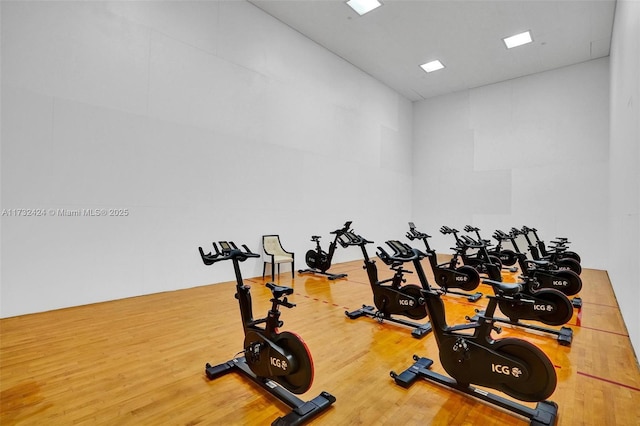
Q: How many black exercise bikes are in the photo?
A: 11